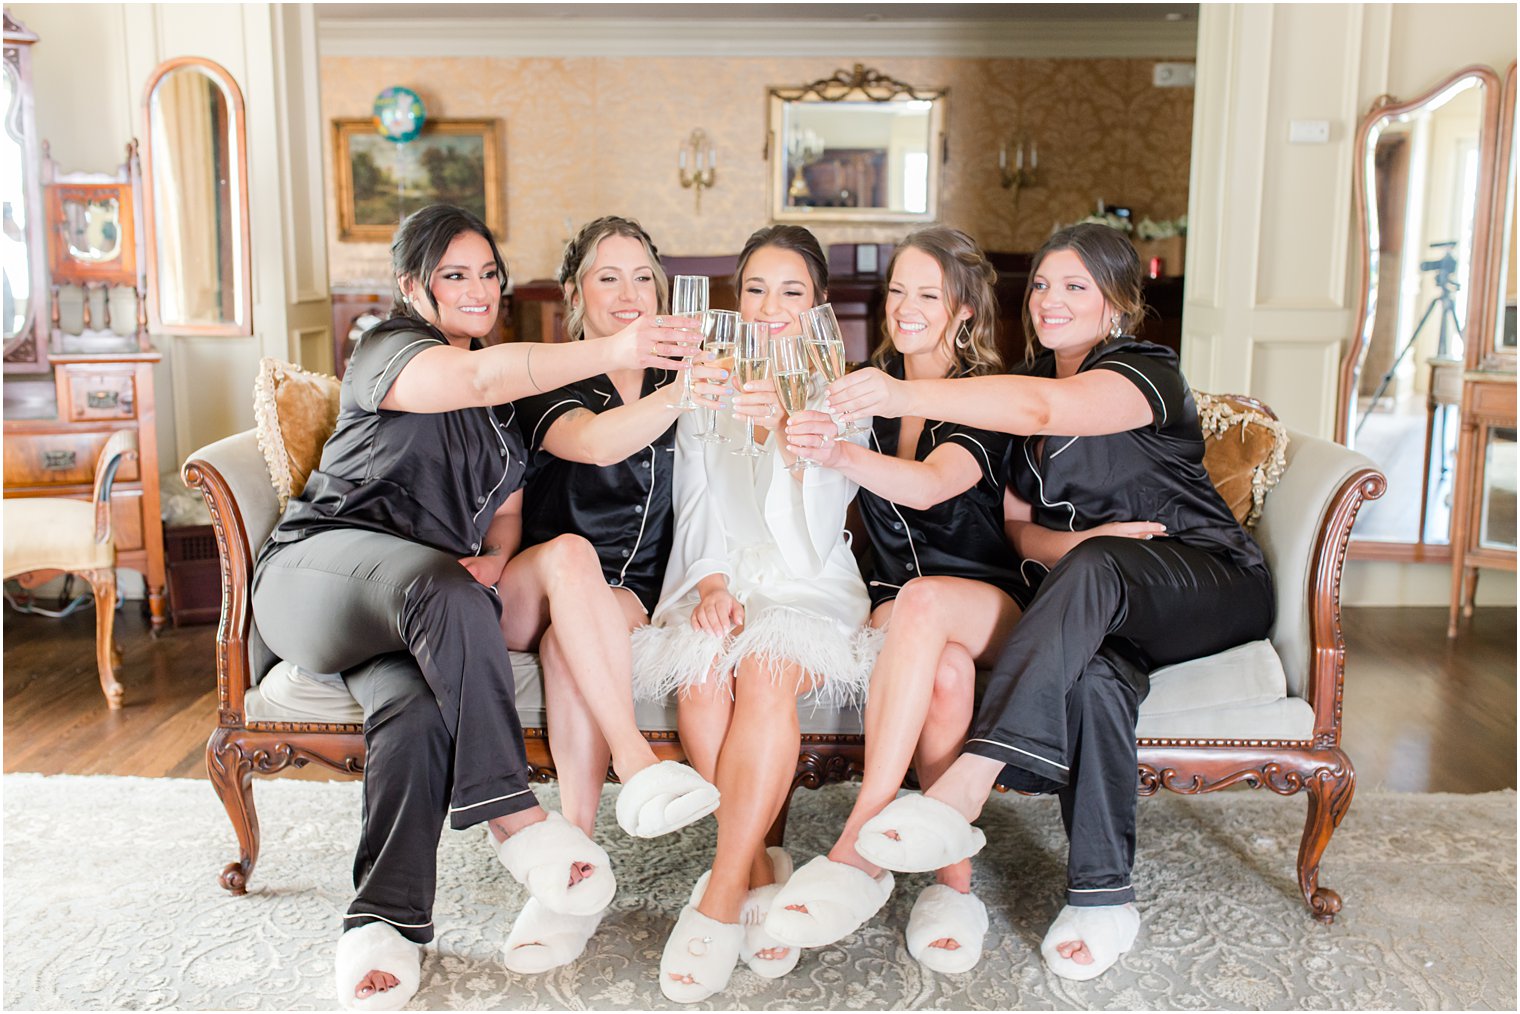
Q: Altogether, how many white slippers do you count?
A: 10